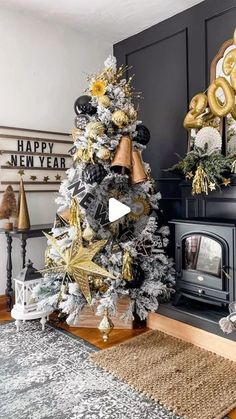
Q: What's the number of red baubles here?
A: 0